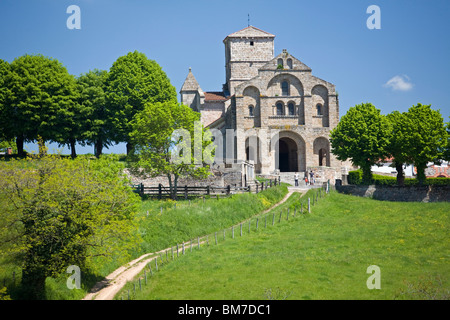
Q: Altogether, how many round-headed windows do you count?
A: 7